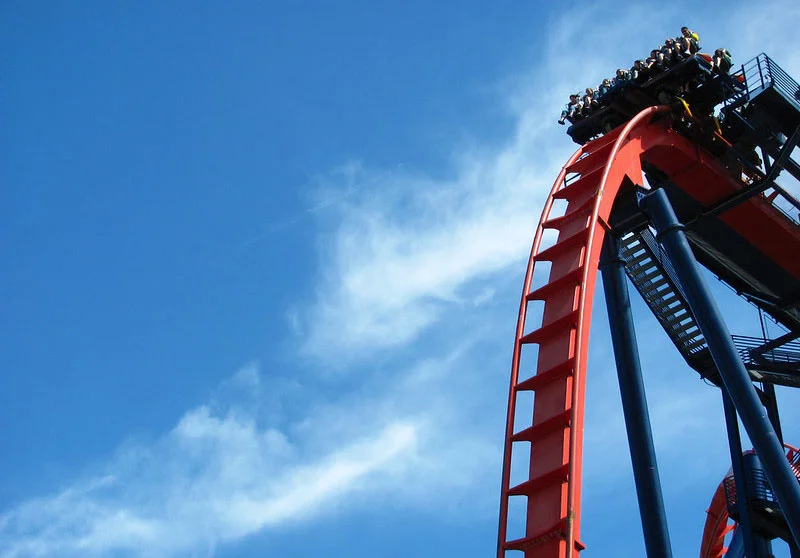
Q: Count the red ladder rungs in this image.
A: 11